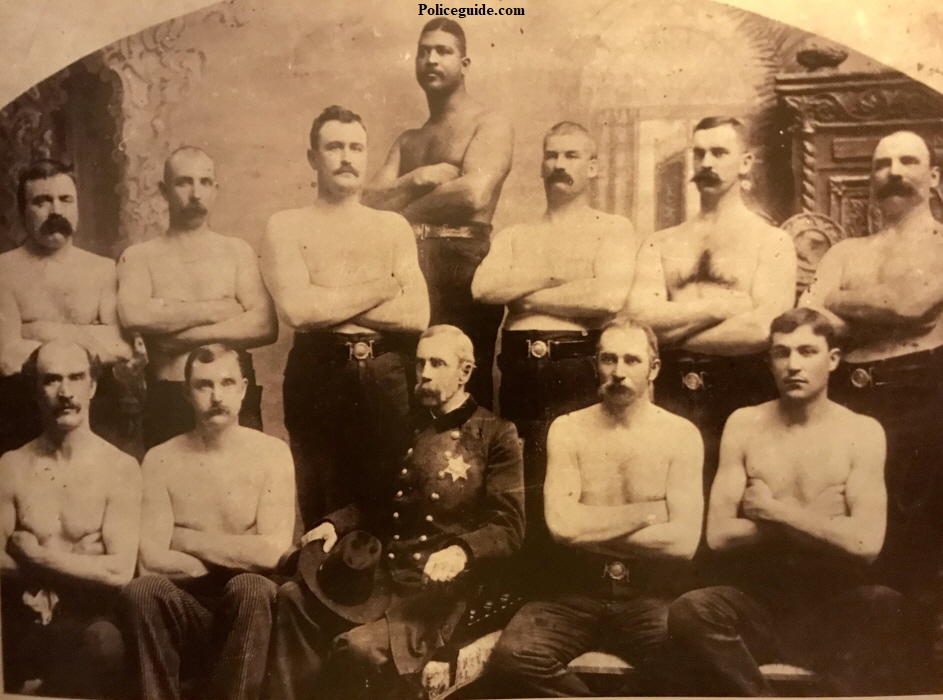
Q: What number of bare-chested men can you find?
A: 11